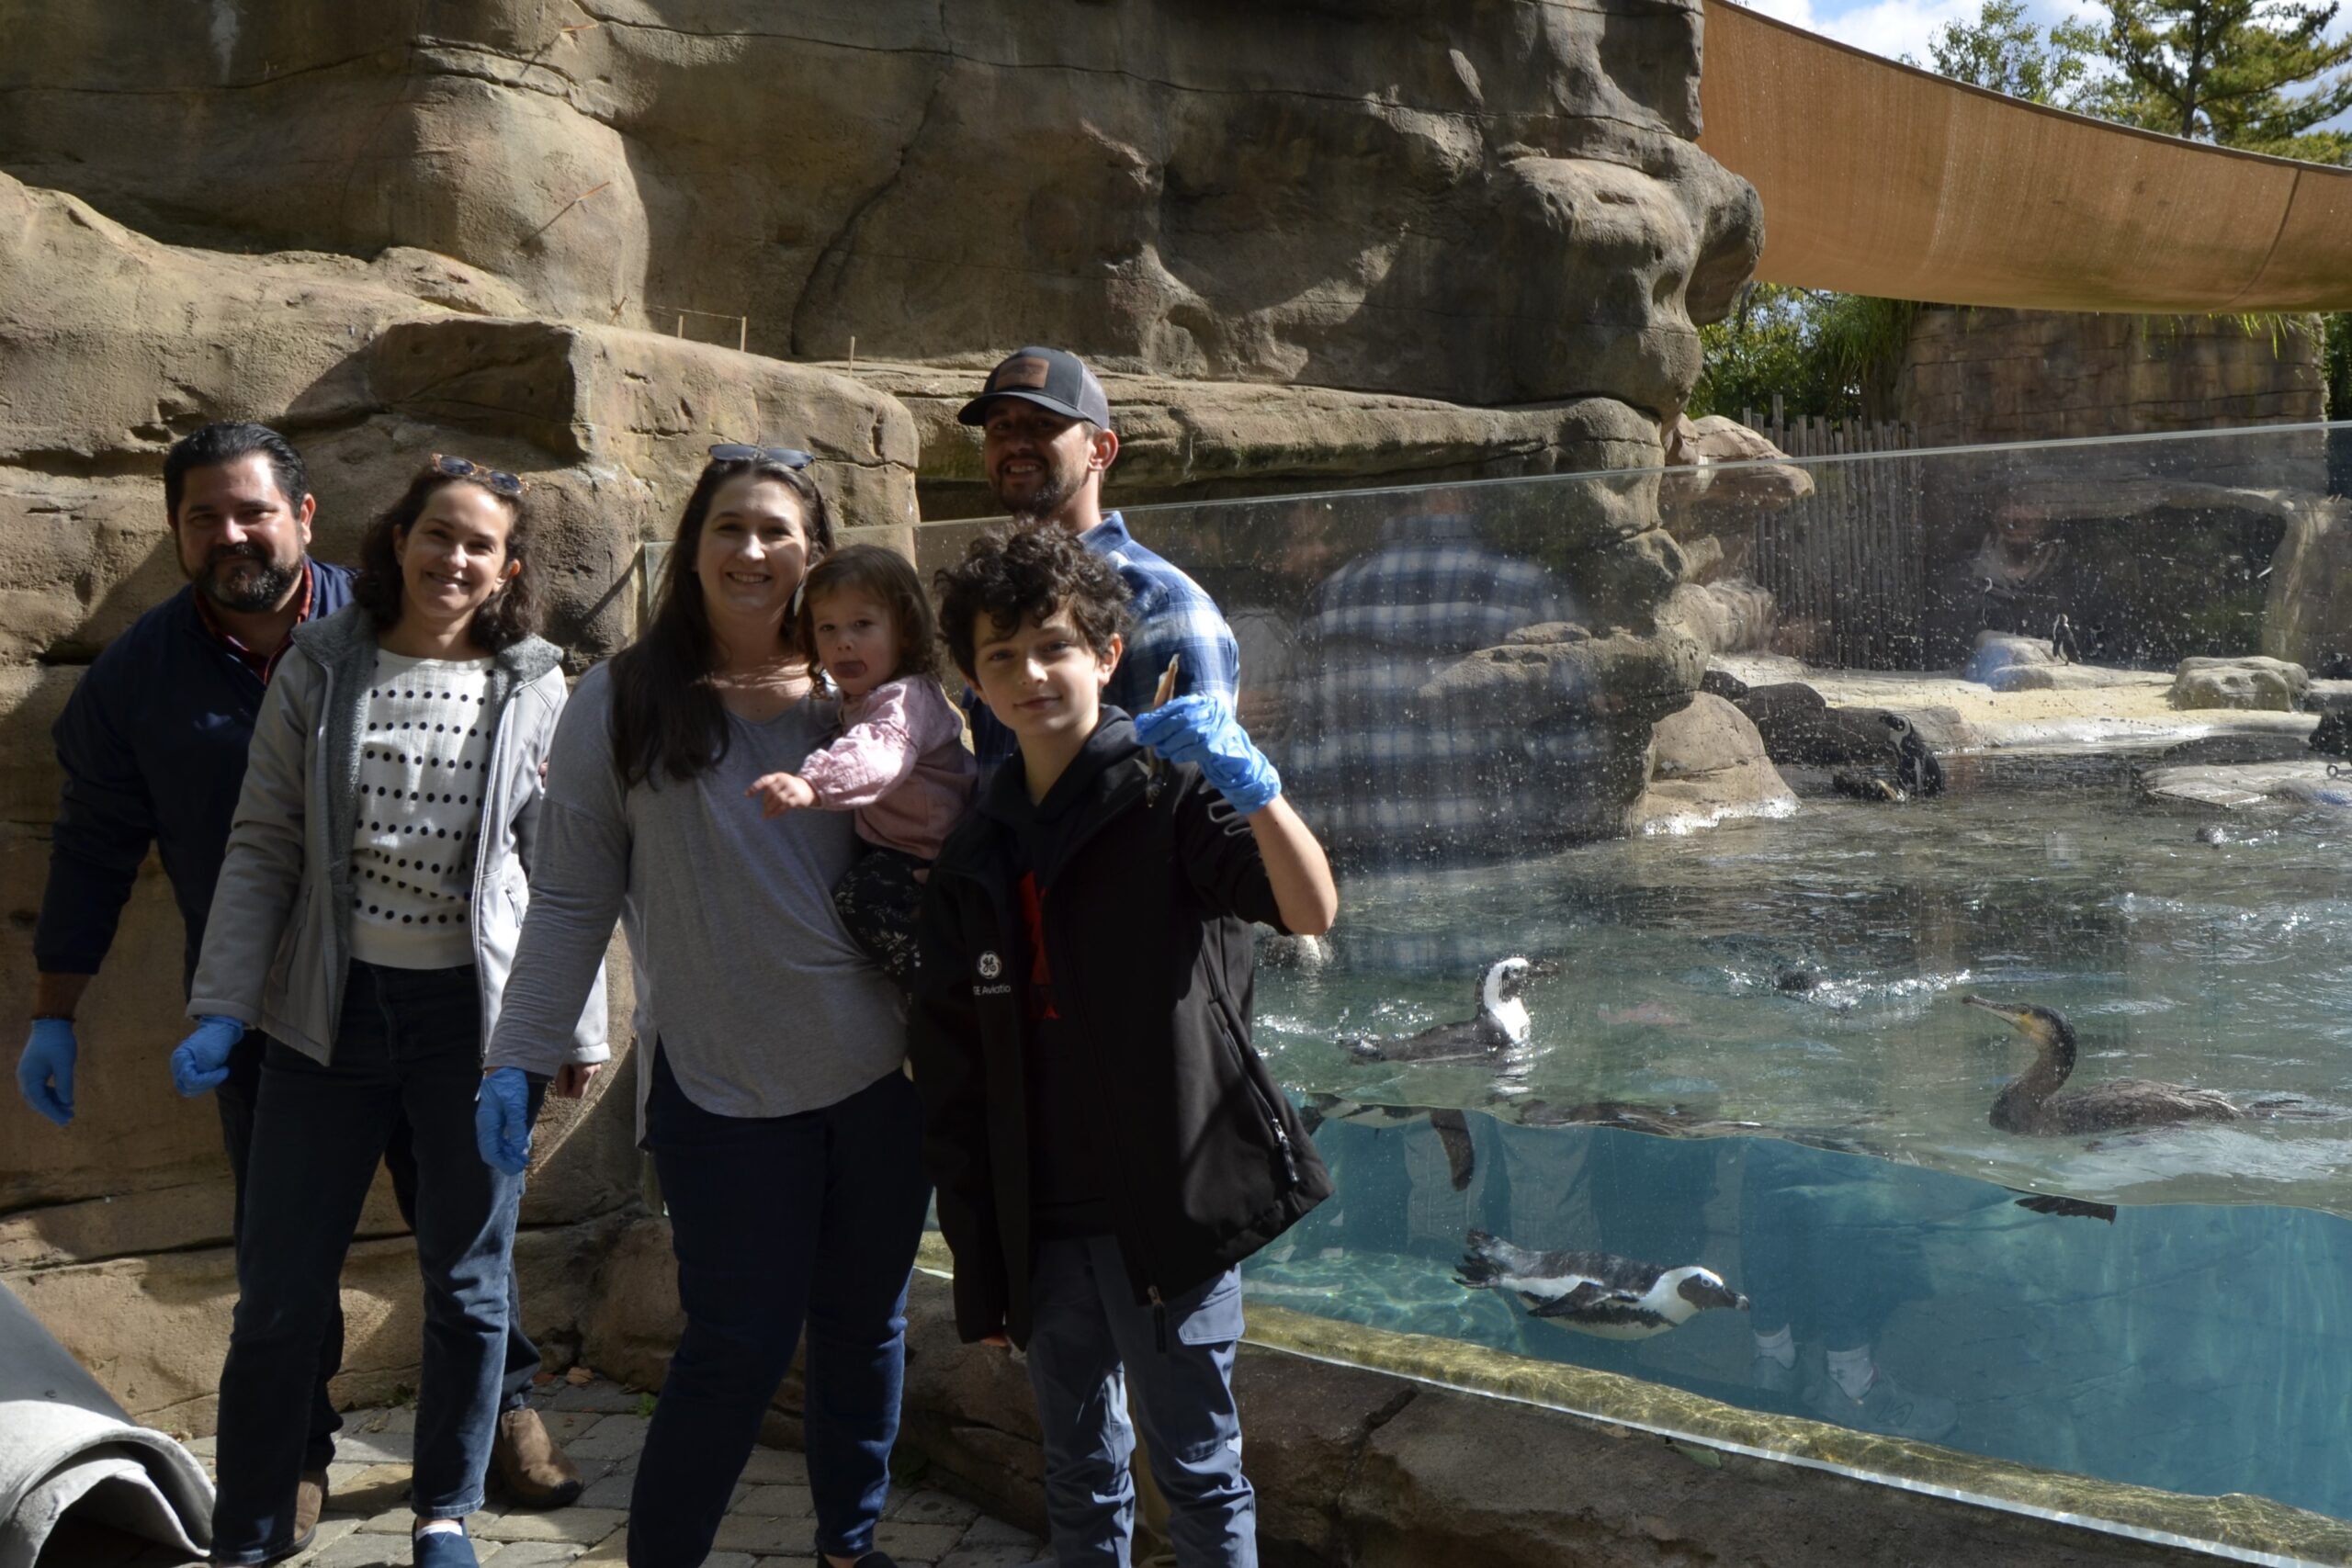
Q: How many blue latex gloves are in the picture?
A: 4